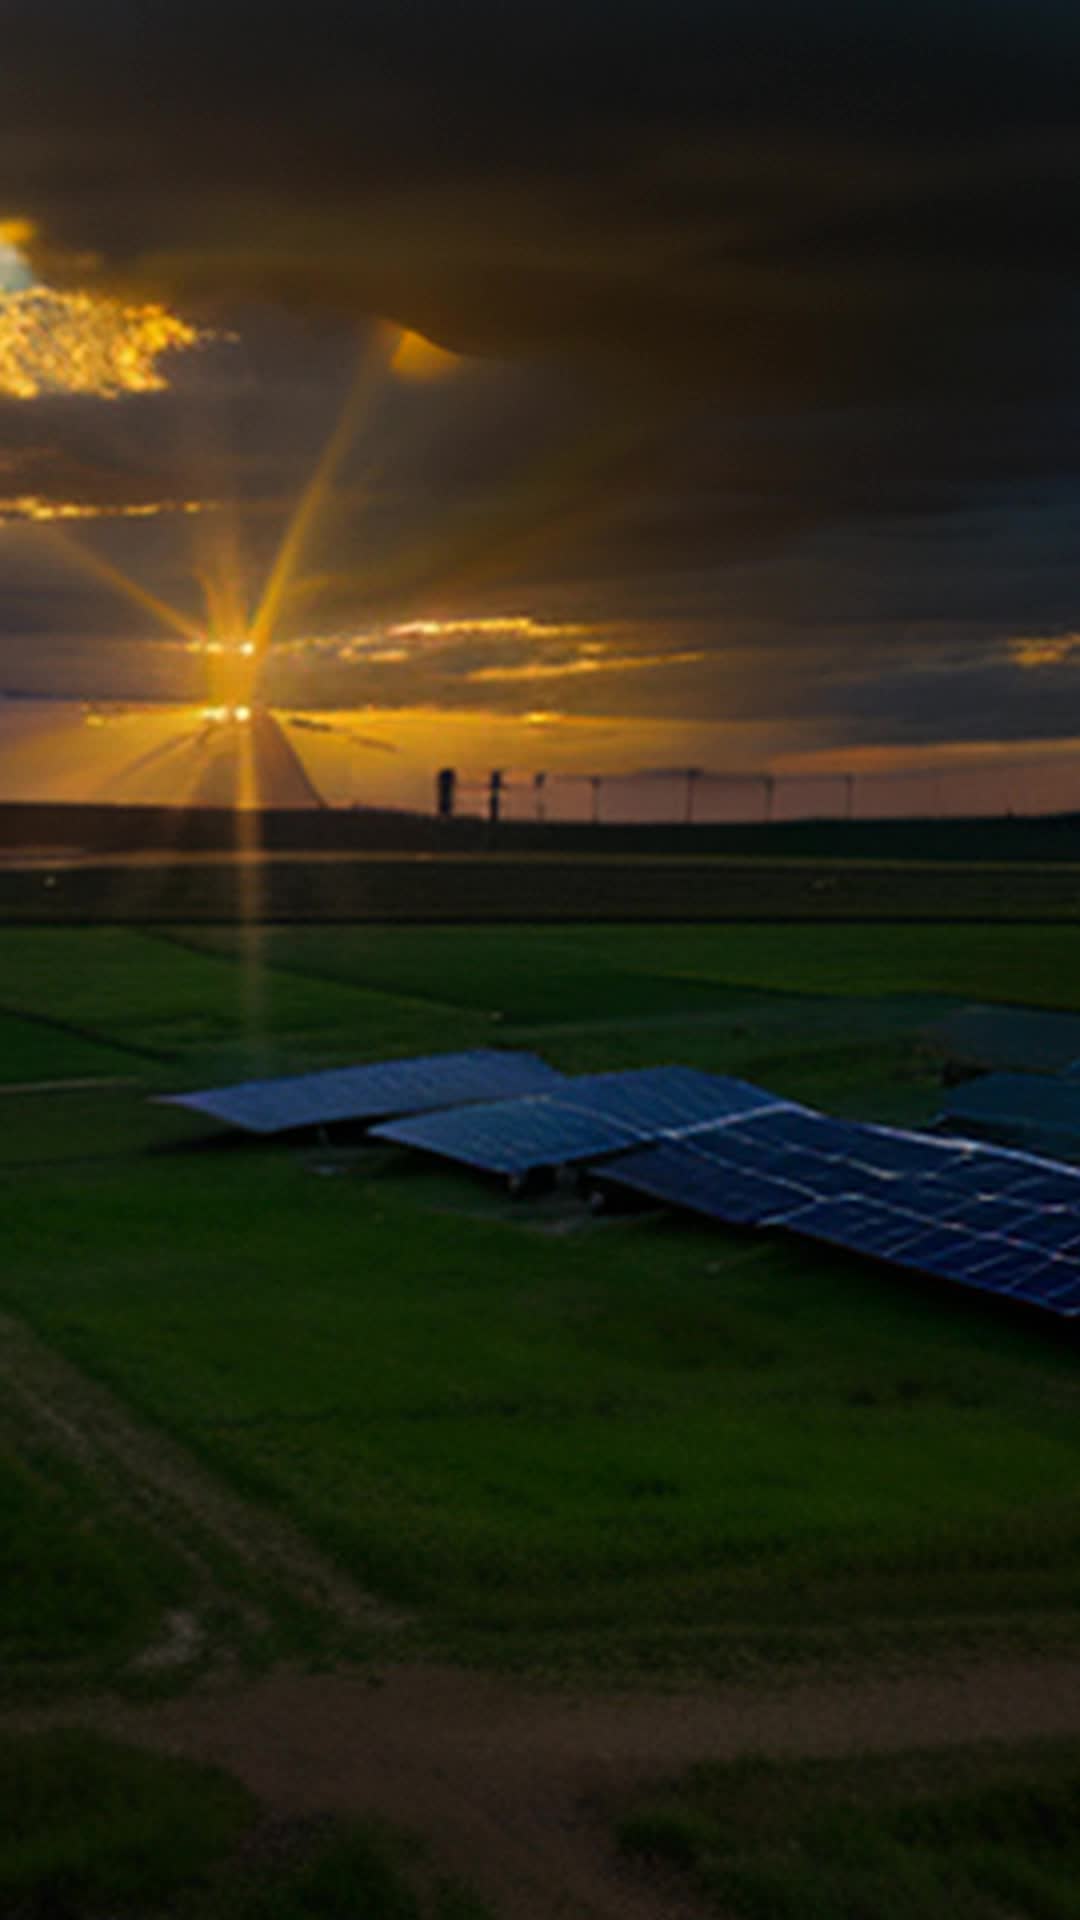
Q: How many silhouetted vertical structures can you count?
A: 7